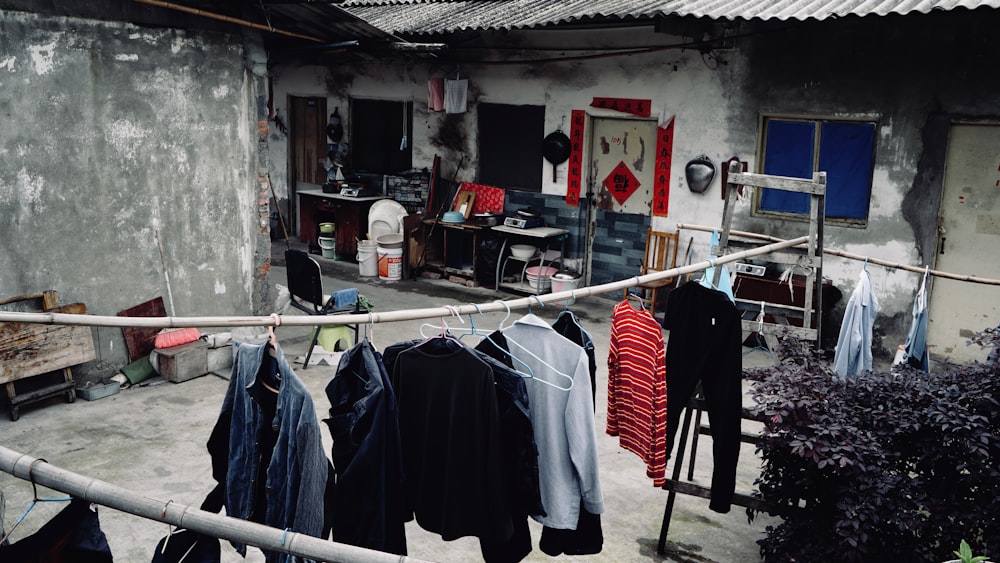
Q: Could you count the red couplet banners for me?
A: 3